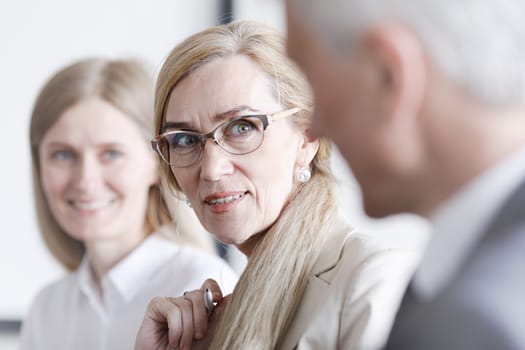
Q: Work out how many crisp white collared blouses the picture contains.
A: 1